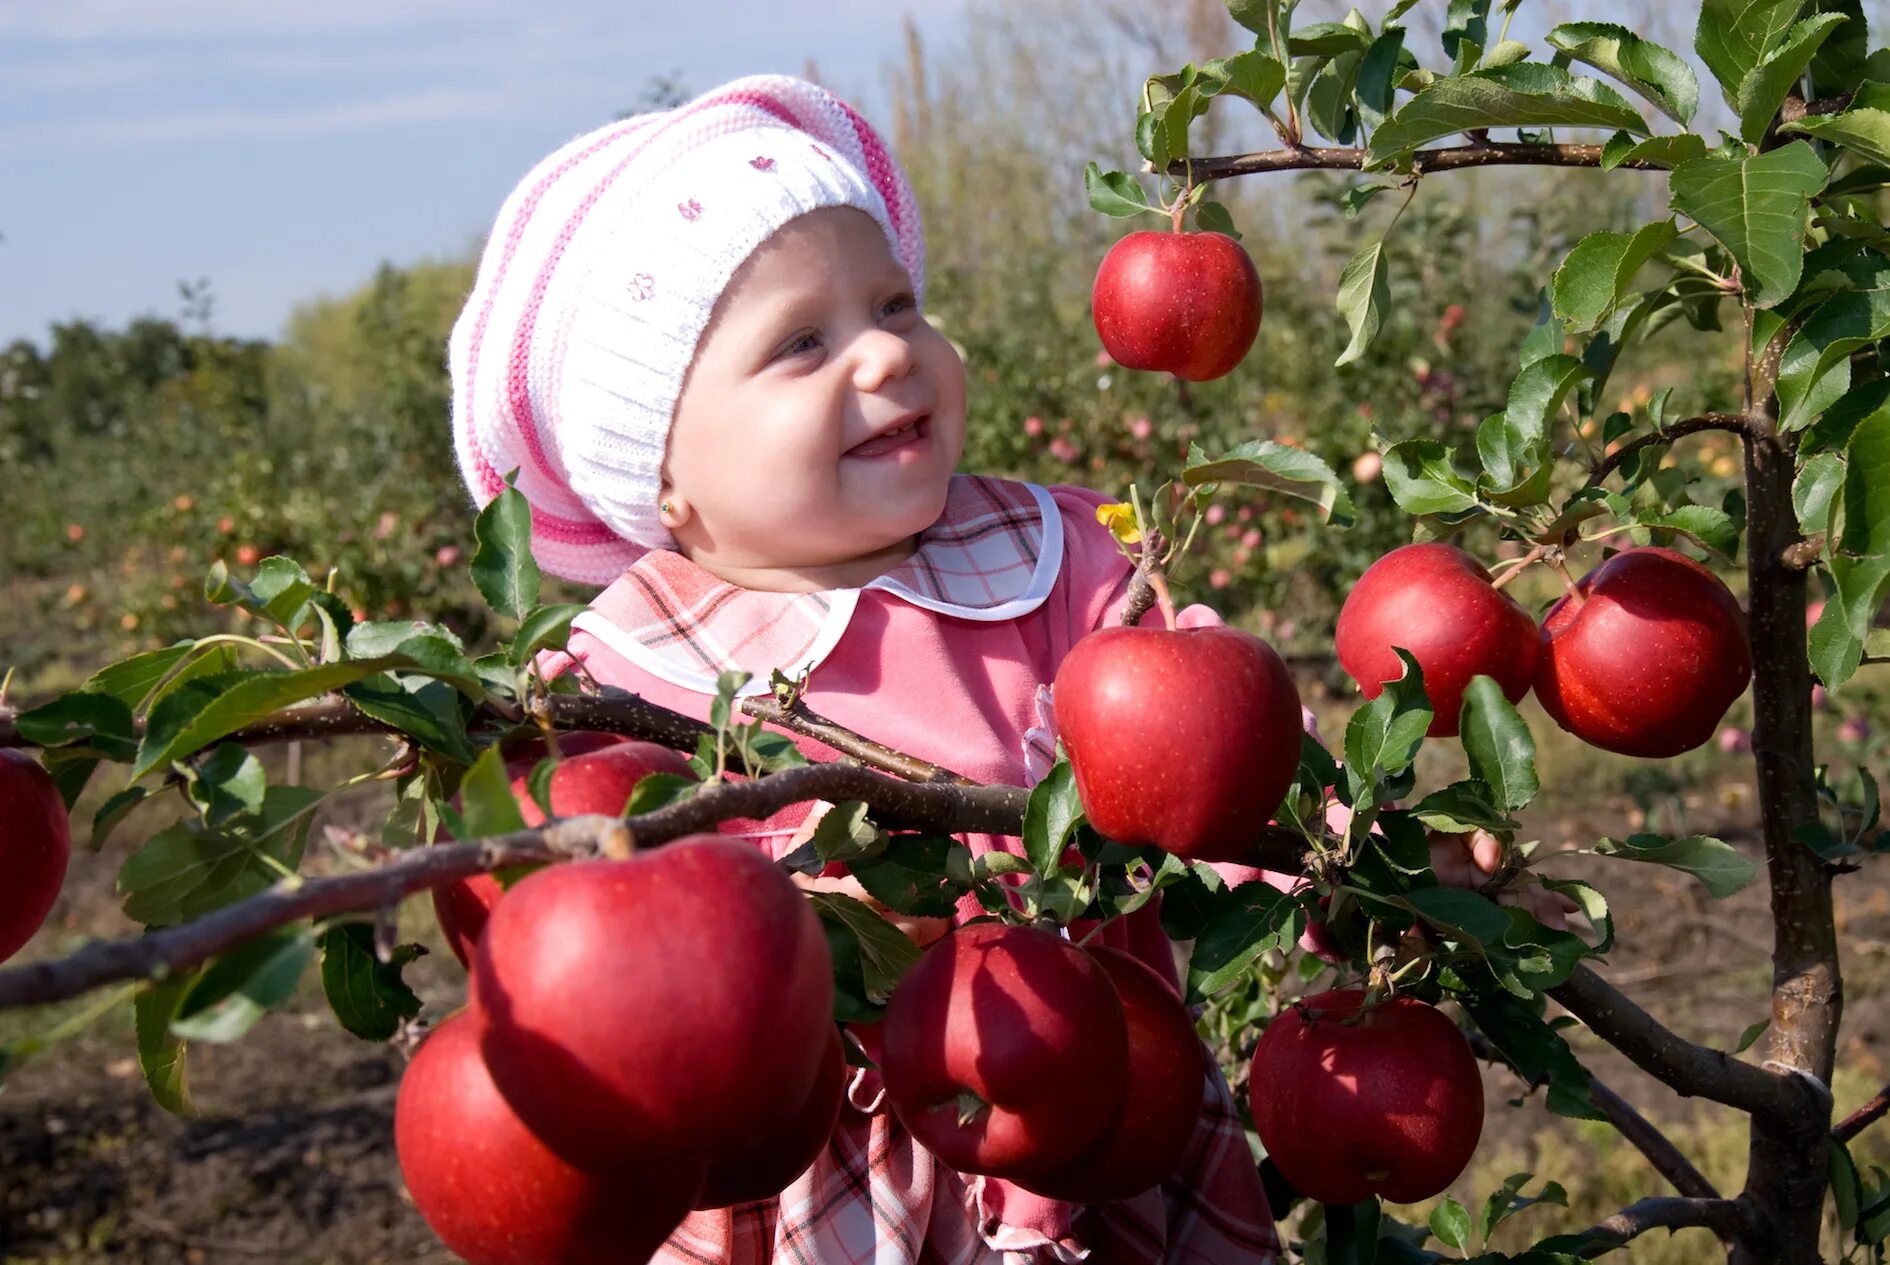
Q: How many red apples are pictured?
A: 12